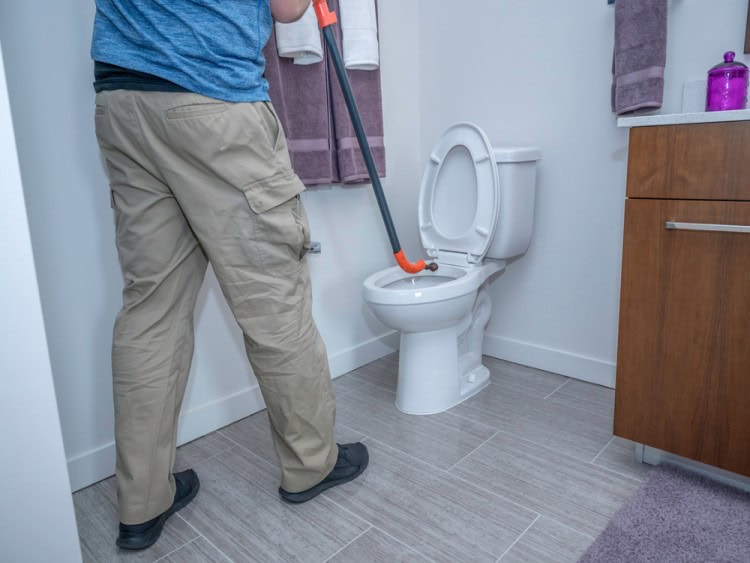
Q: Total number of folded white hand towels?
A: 2